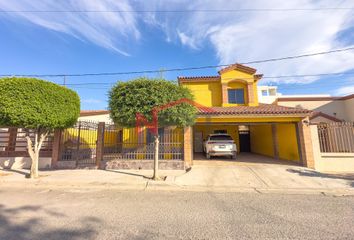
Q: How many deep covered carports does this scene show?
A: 1